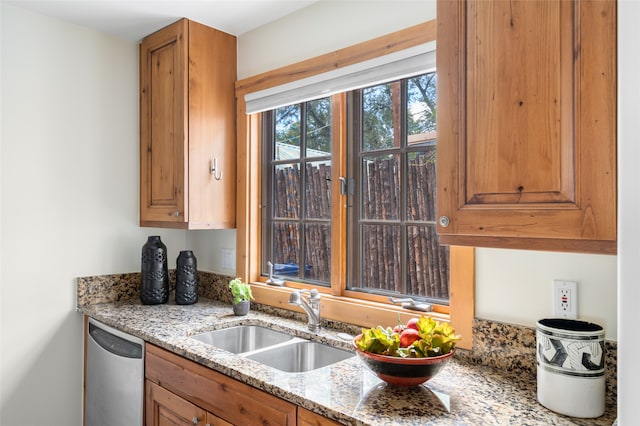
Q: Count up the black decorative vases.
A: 2